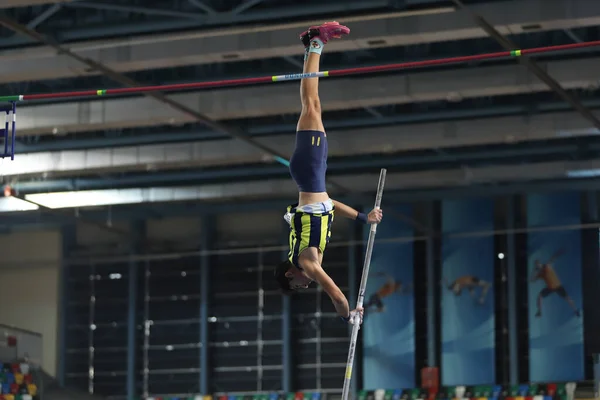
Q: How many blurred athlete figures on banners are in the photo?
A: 3